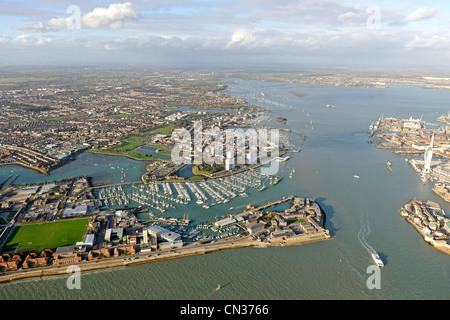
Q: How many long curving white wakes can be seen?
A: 1